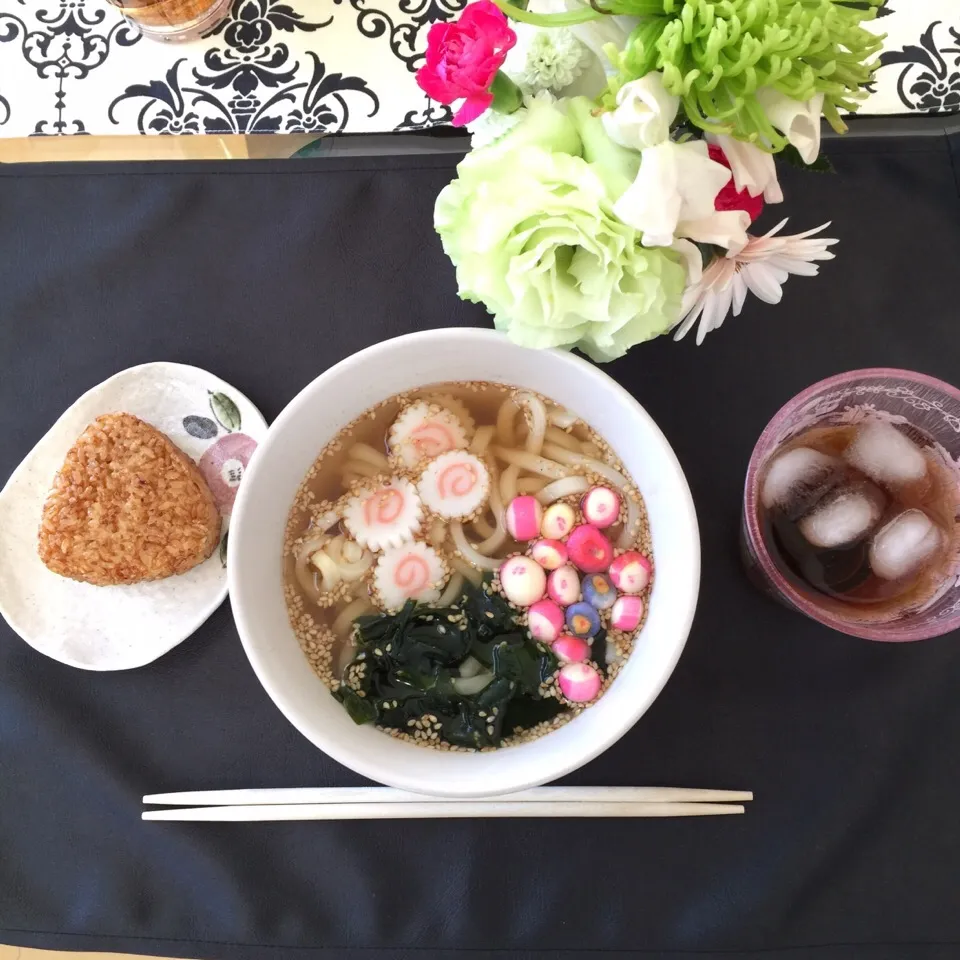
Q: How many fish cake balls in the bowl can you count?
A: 14